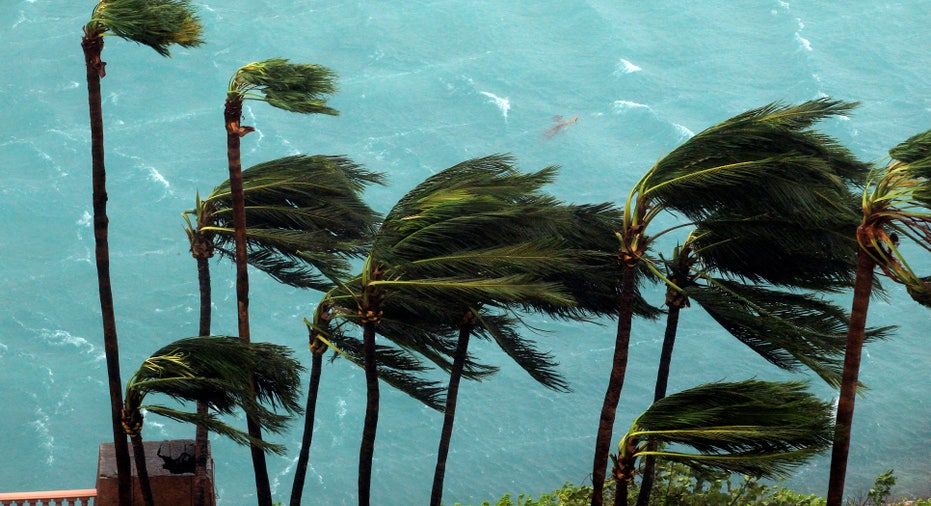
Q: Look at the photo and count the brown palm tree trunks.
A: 11